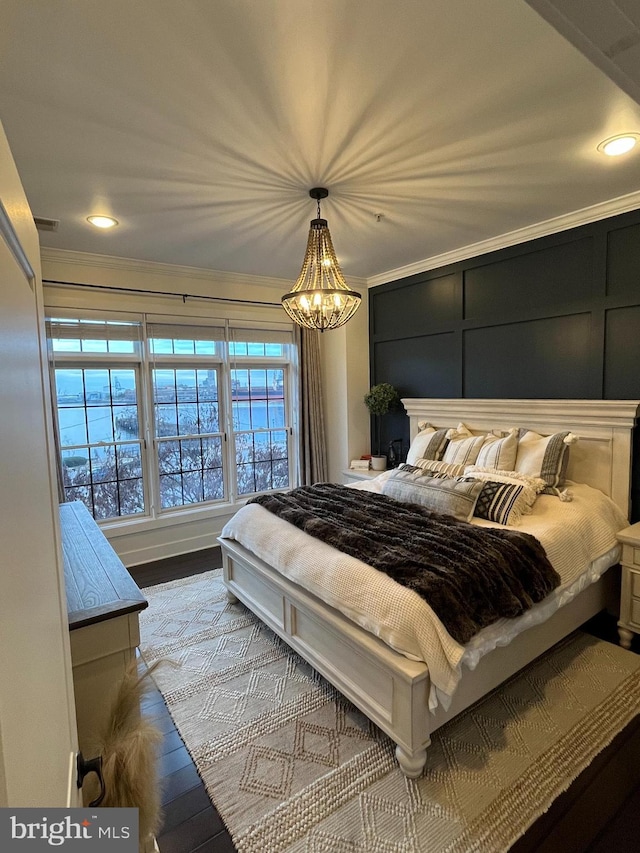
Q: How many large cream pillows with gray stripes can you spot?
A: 2